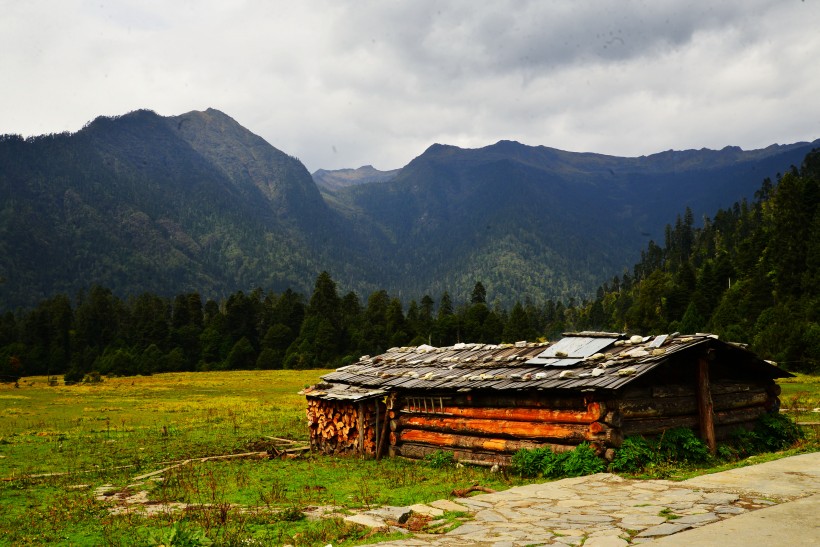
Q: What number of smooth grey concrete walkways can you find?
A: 1